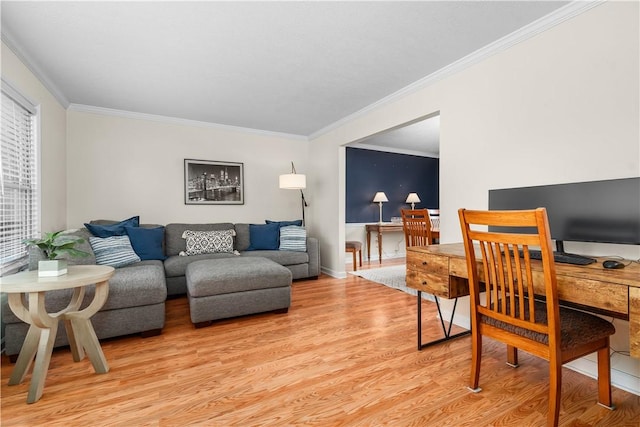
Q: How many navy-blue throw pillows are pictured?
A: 4